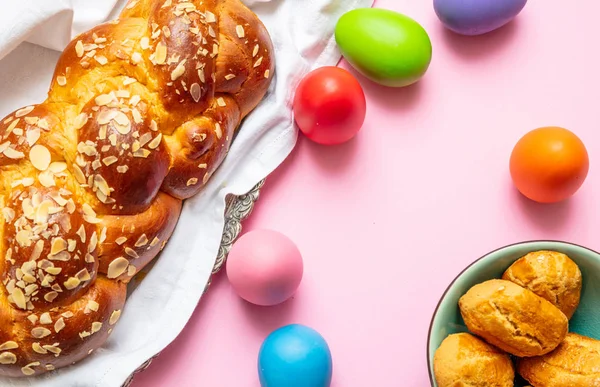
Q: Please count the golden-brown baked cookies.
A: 4